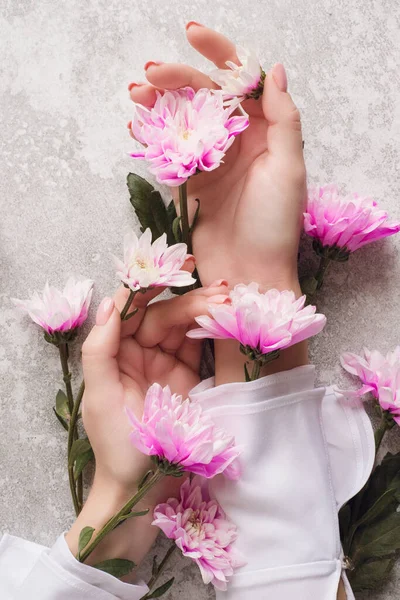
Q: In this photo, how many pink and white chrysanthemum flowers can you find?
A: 9